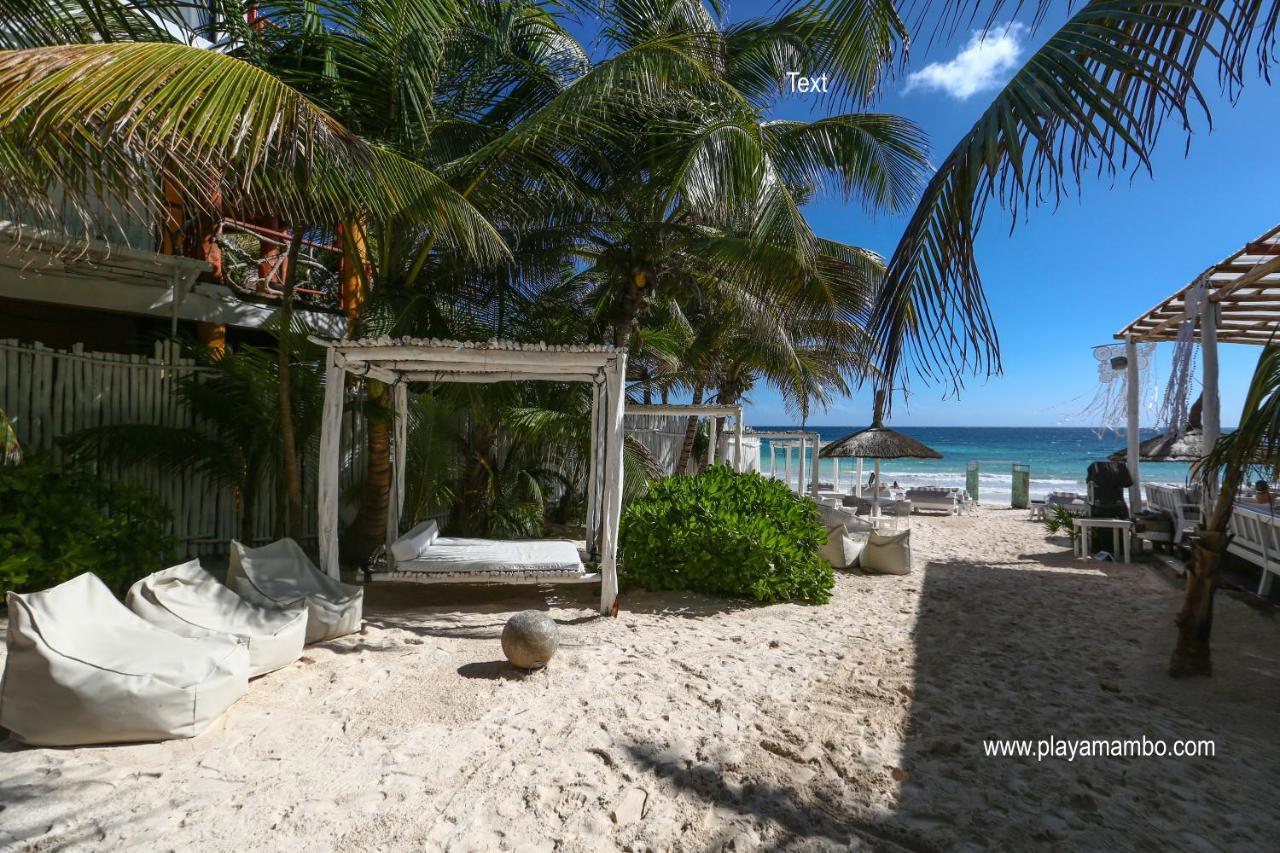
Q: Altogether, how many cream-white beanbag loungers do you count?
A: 5